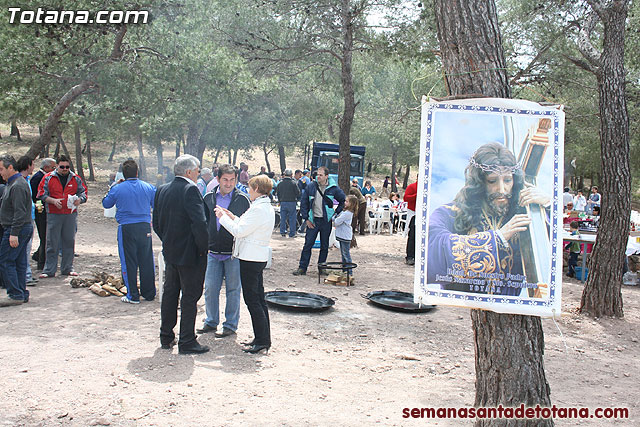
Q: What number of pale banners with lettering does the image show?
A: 1